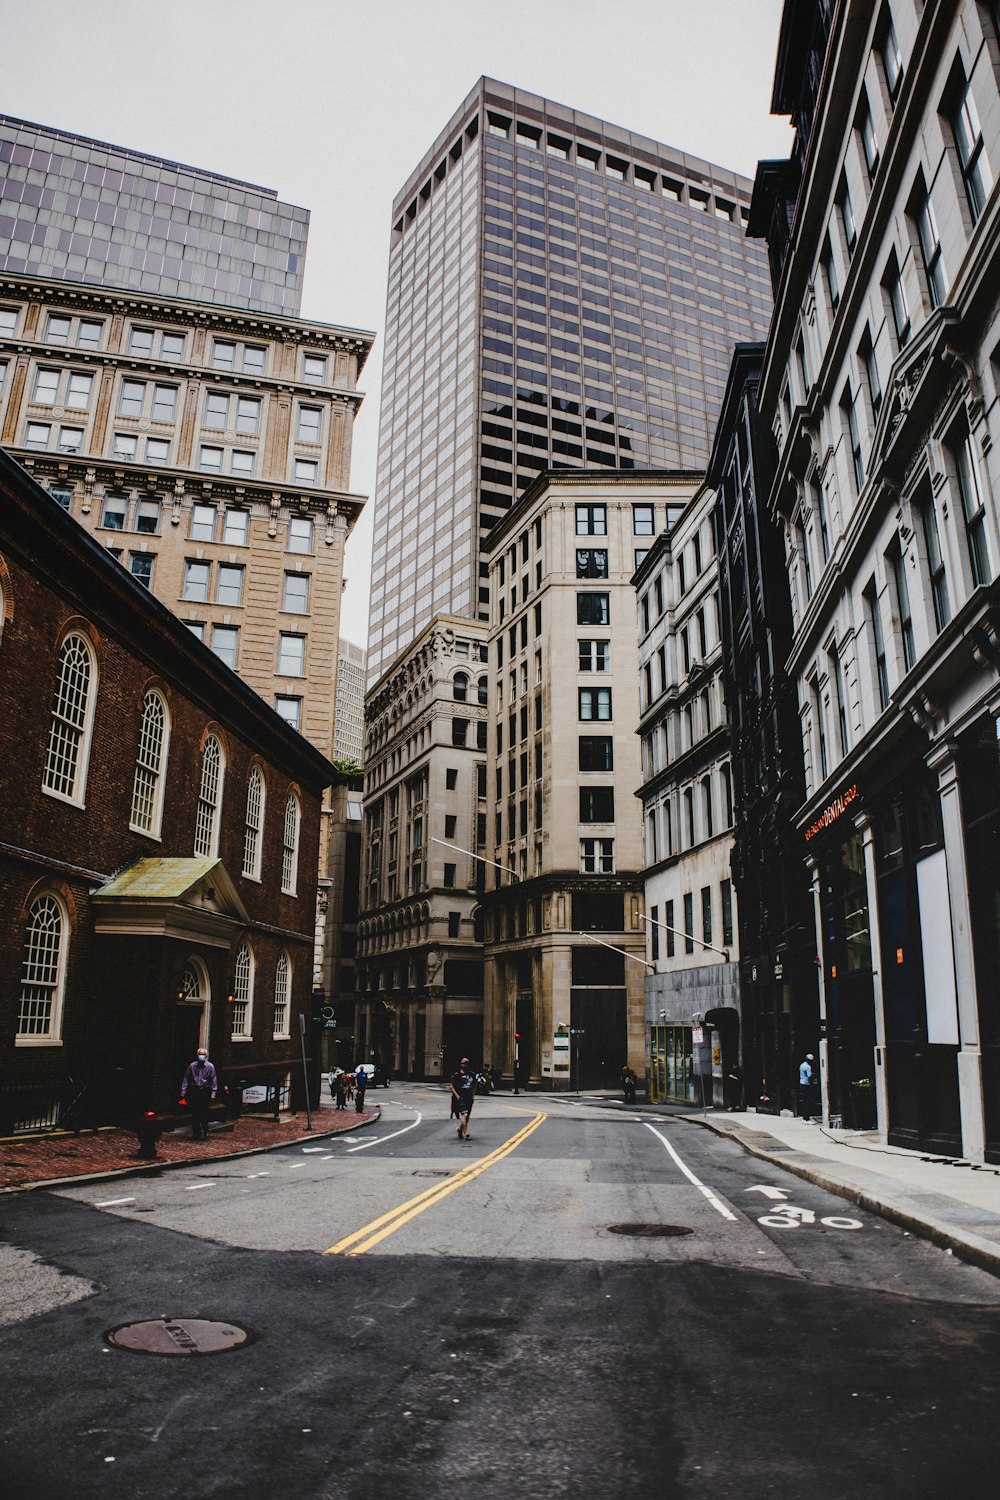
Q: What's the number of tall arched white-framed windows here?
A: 8